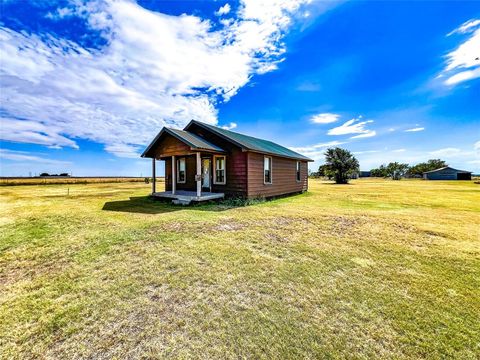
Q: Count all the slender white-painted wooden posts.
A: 3